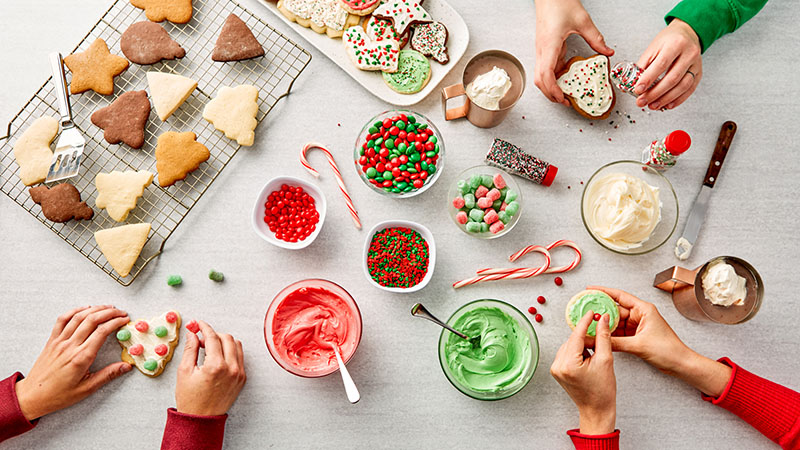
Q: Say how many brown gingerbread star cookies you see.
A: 1